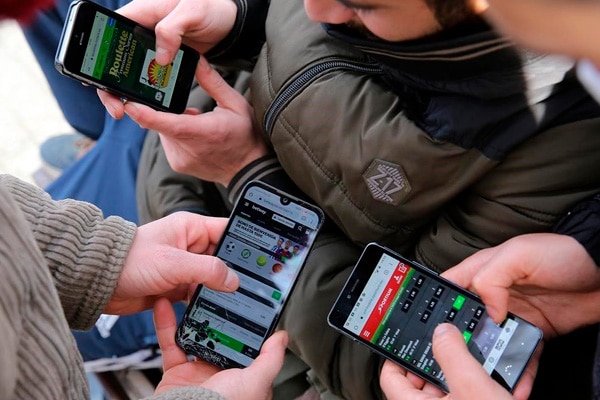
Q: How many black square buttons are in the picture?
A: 9